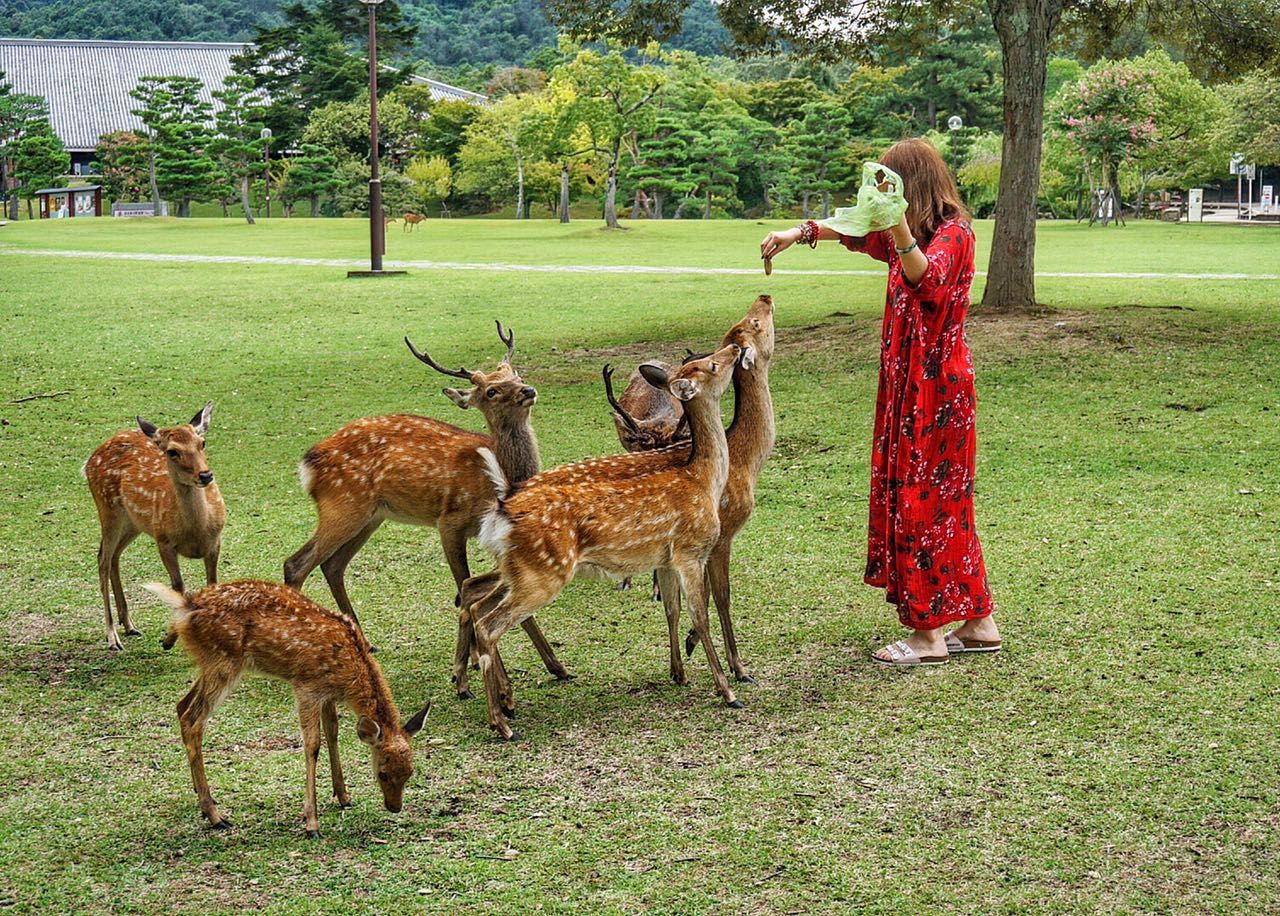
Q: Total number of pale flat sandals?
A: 2